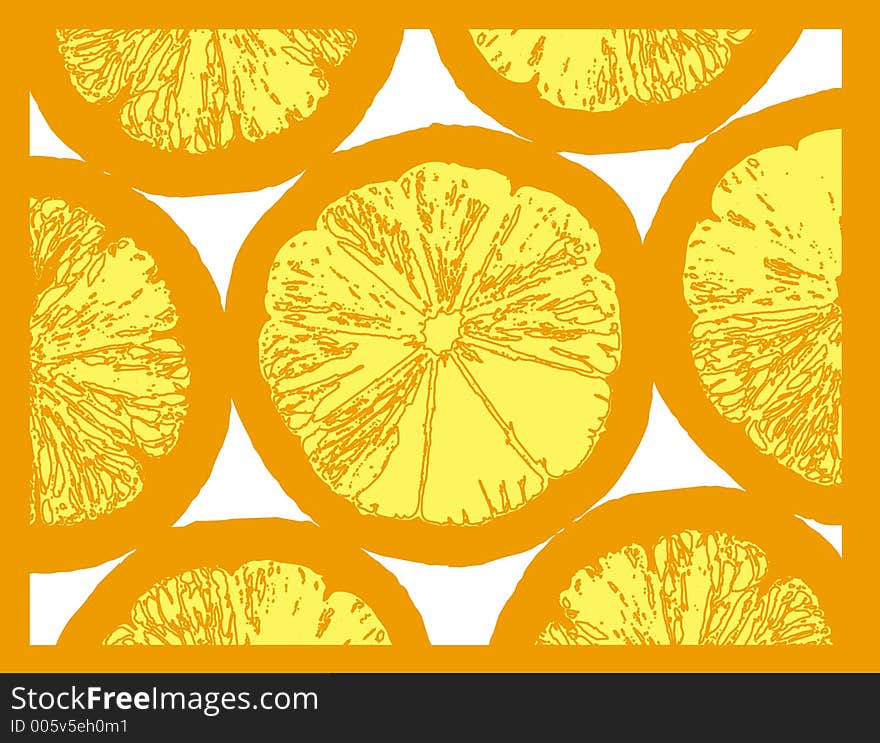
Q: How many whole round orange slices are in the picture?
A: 1